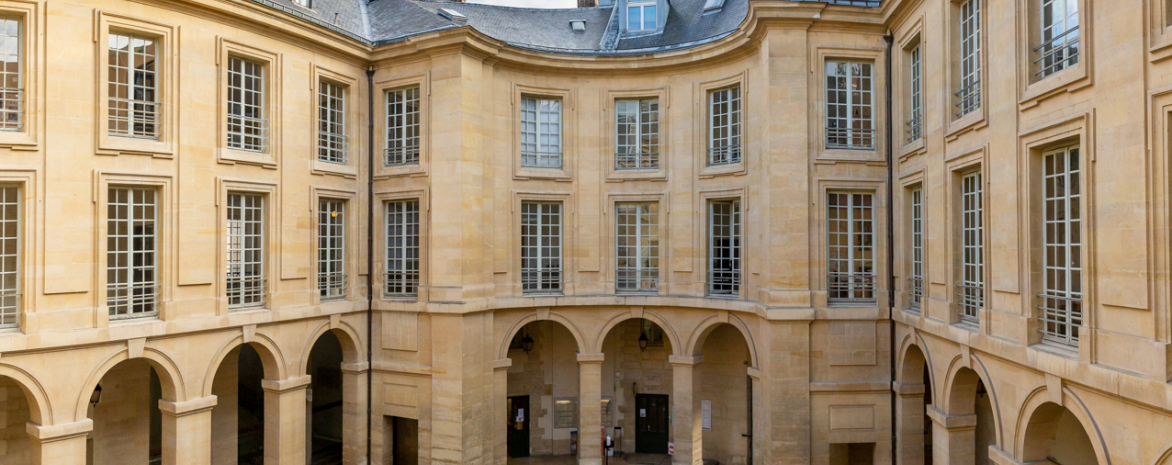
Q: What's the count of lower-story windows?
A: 12